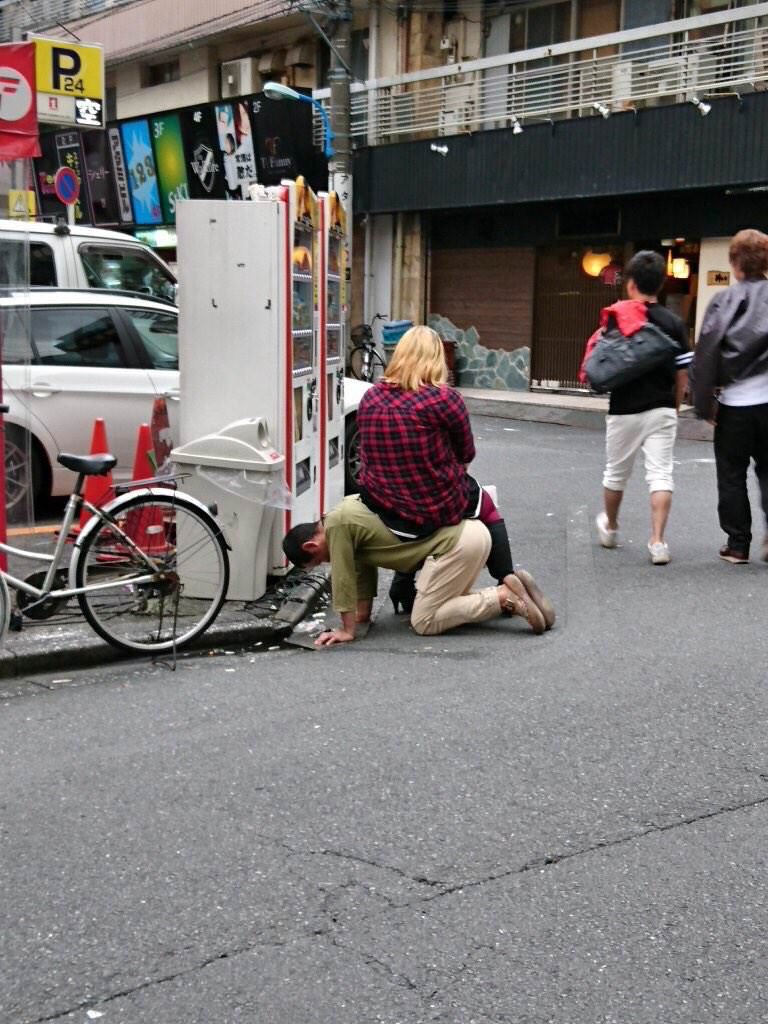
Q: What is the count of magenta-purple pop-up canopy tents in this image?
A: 0